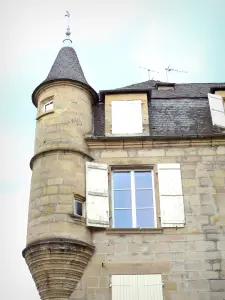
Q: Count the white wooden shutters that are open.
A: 3